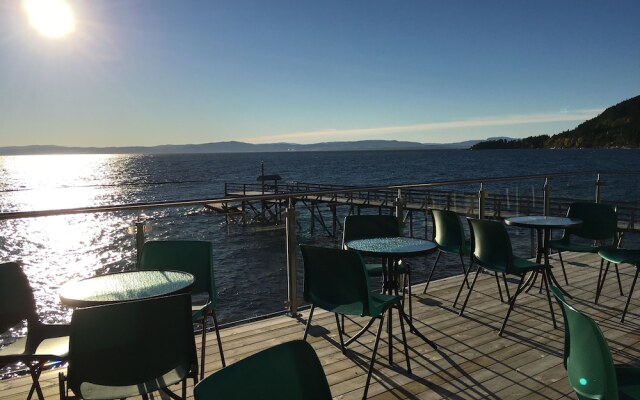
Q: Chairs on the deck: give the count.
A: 11